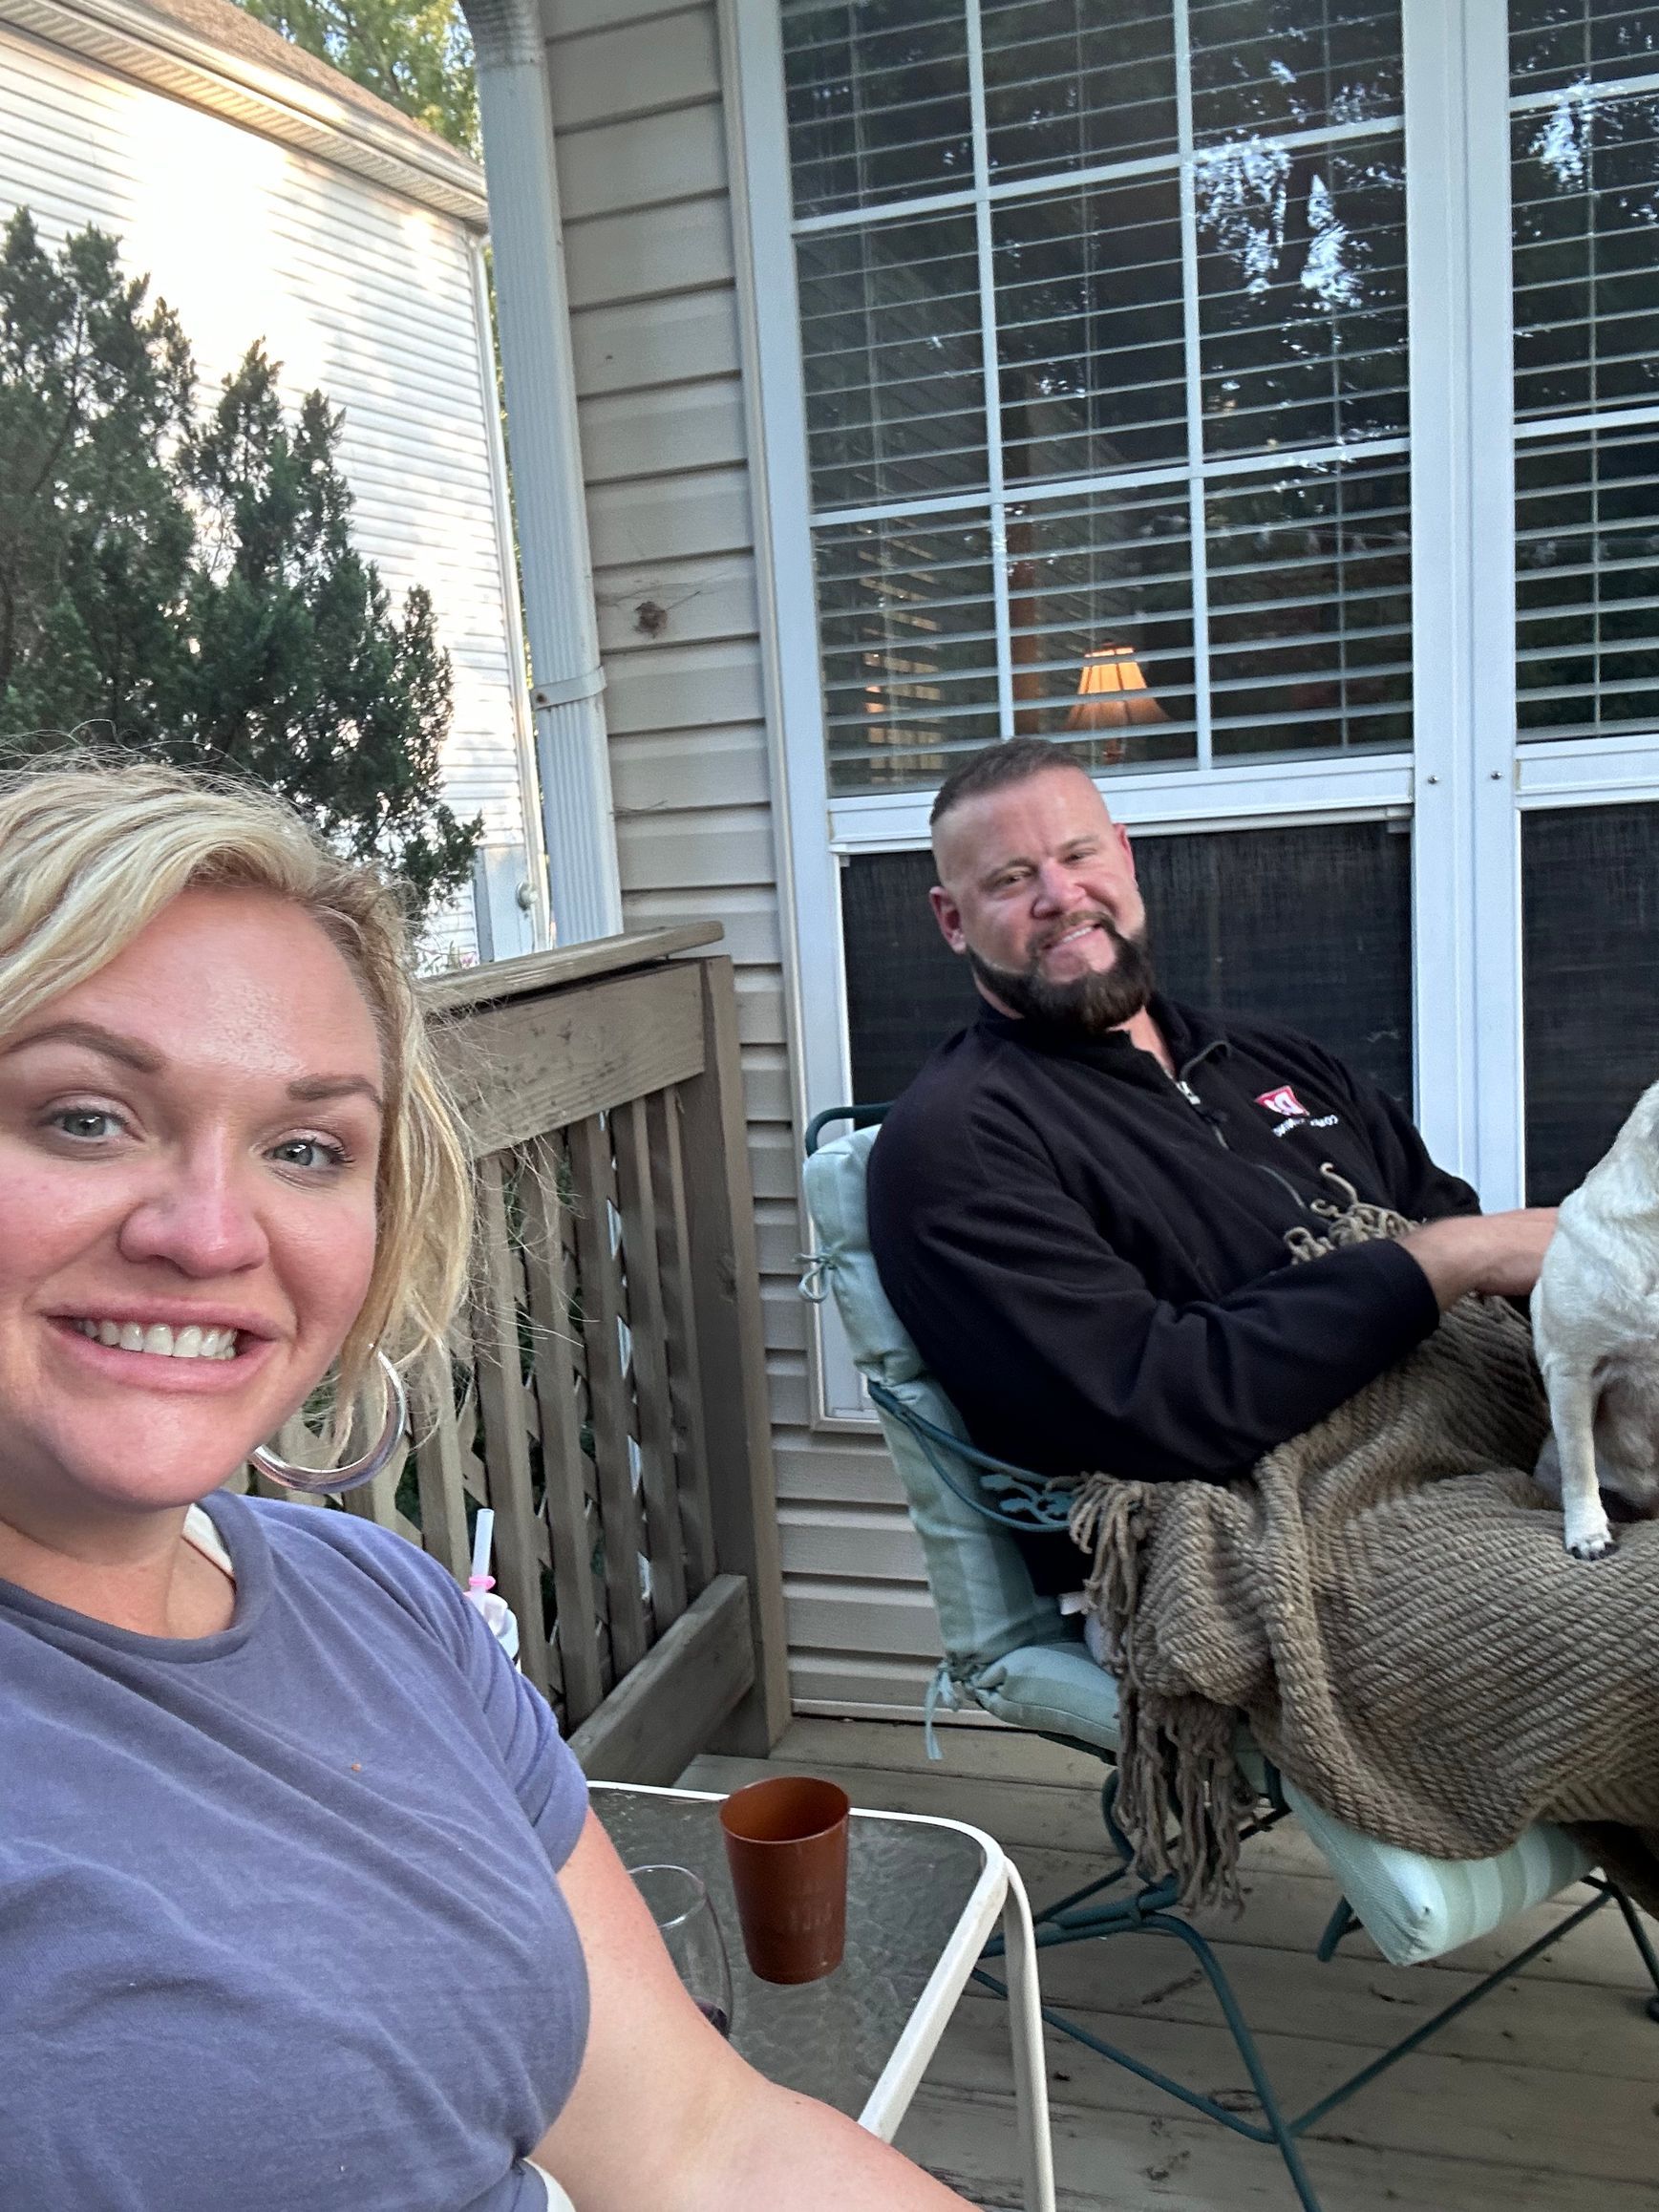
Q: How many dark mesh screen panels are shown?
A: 2